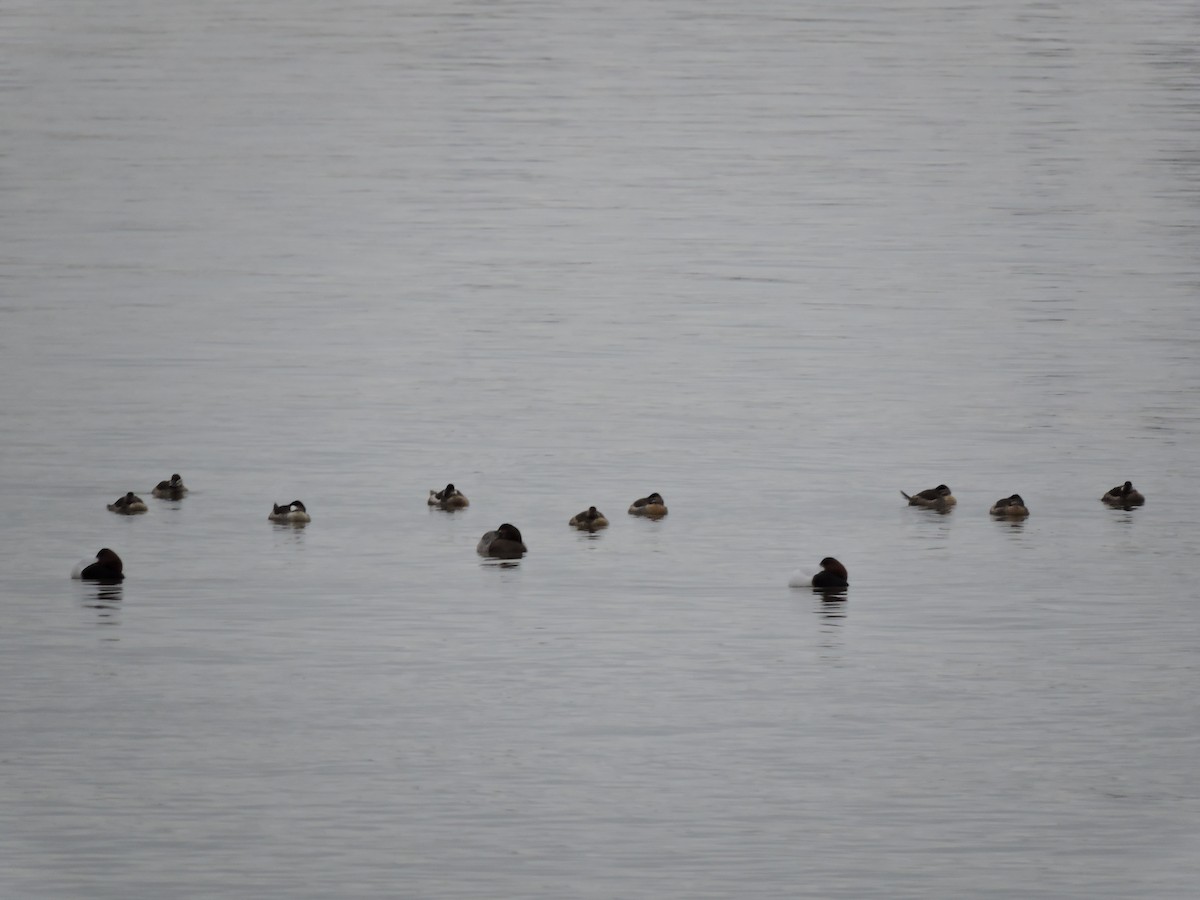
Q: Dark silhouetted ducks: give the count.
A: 12